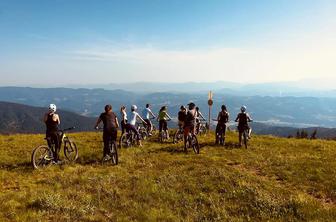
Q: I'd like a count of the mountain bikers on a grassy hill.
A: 11